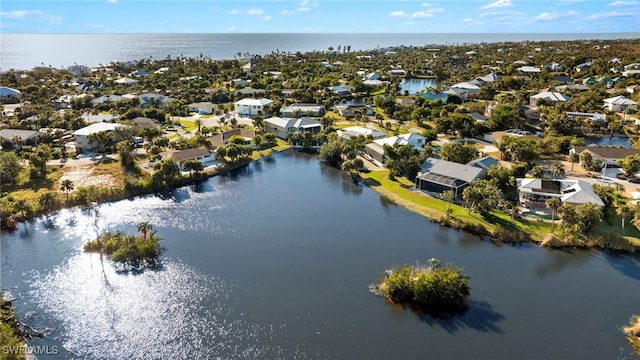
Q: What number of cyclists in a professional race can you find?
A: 0